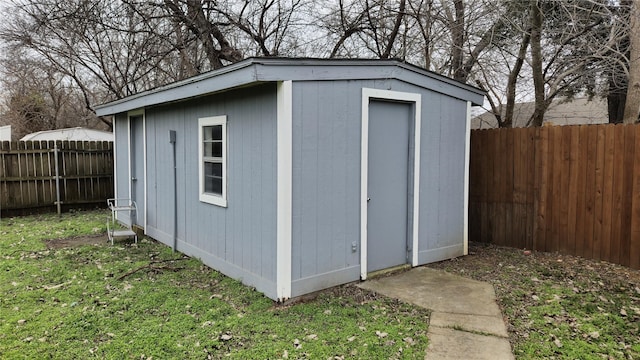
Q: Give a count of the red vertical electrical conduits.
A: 0